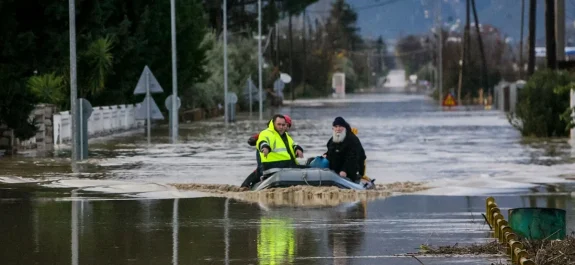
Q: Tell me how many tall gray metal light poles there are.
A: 4